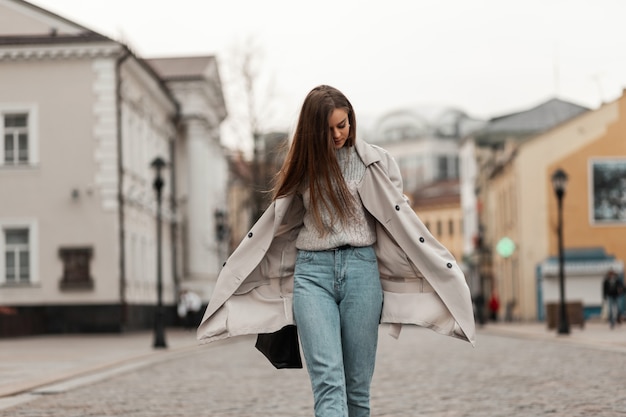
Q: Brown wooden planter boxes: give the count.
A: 1